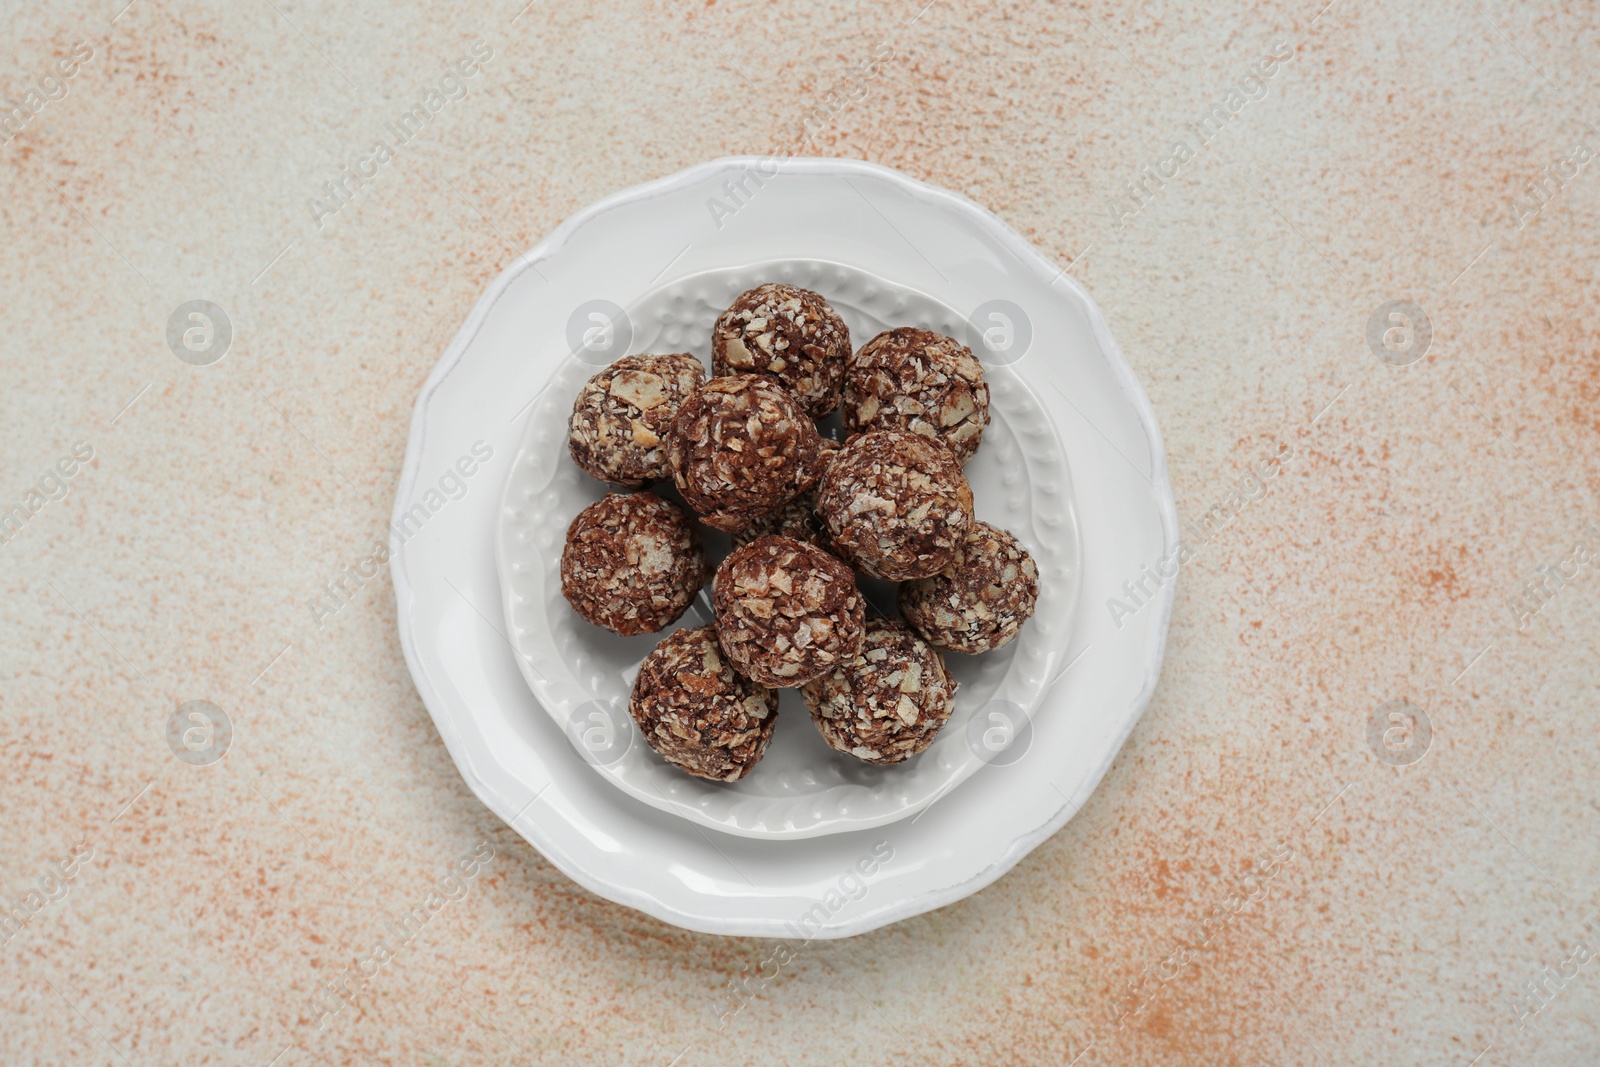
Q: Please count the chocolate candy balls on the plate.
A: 11